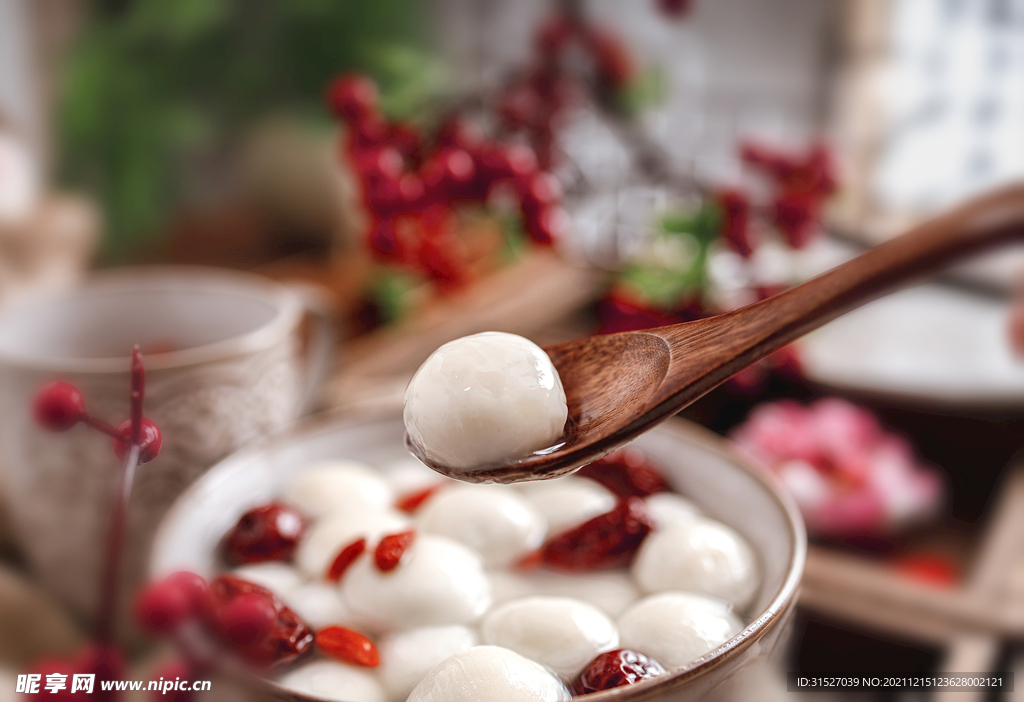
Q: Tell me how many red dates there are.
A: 5